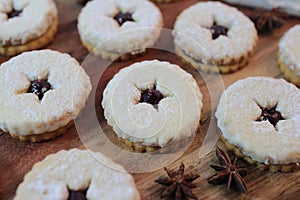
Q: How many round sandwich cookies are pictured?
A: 8